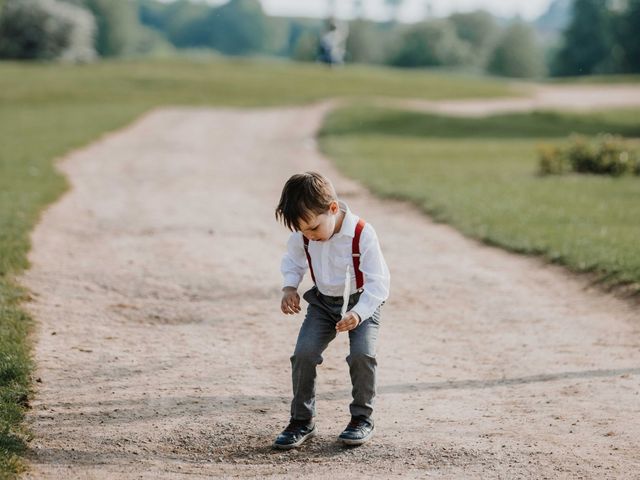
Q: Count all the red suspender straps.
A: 2